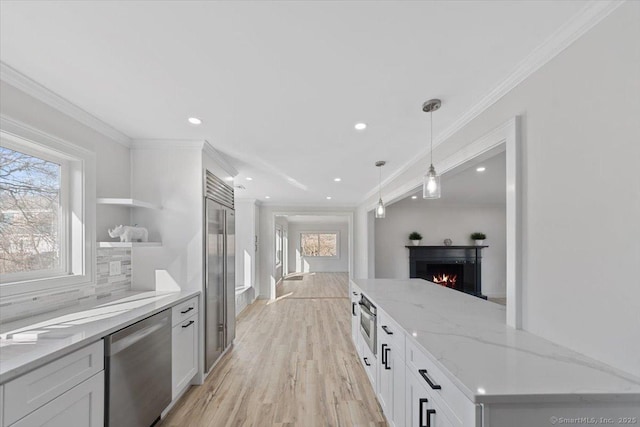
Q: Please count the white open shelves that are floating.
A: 2